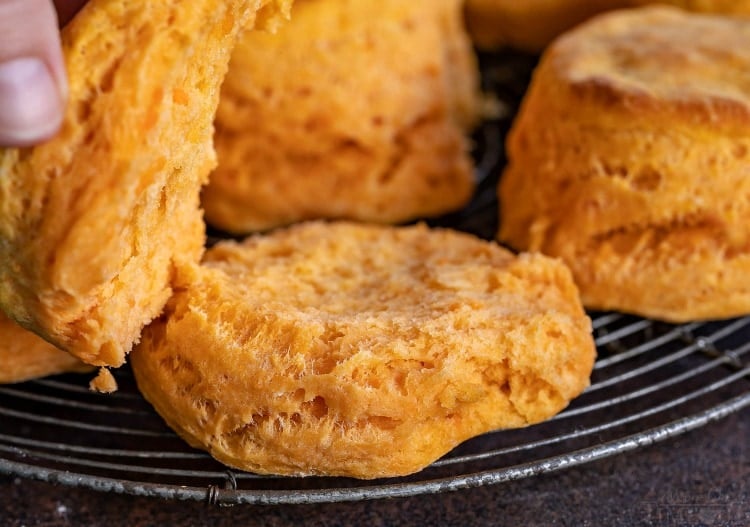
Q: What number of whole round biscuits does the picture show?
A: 2